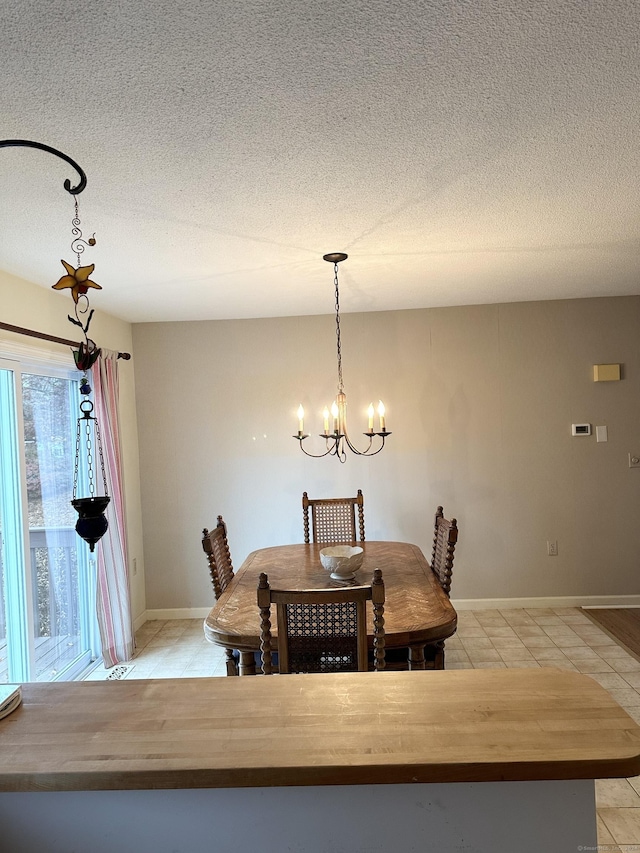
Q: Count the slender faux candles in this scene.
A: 5